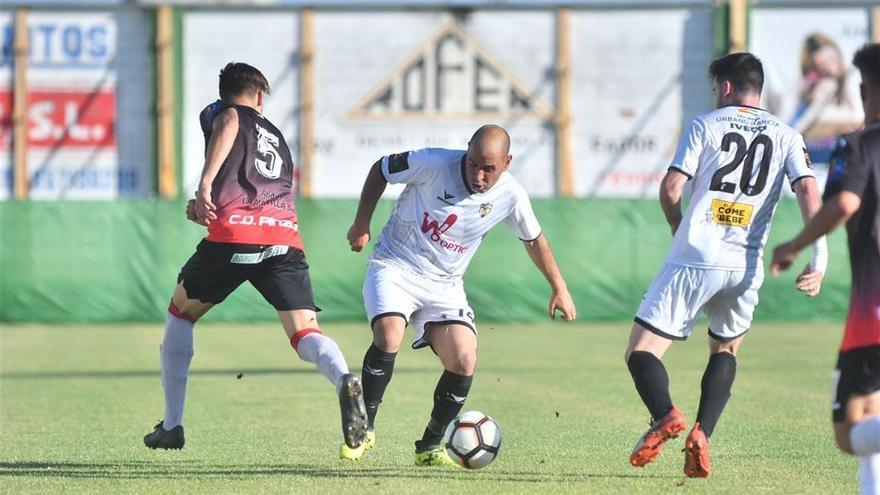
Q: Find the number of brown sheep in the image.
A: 0